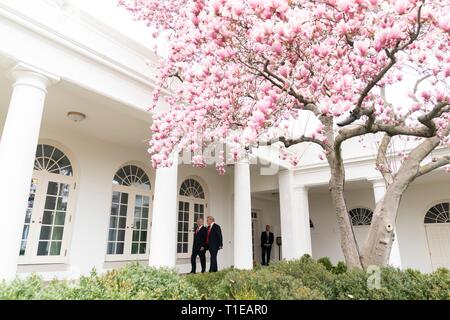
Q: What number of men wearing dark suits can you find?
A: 3